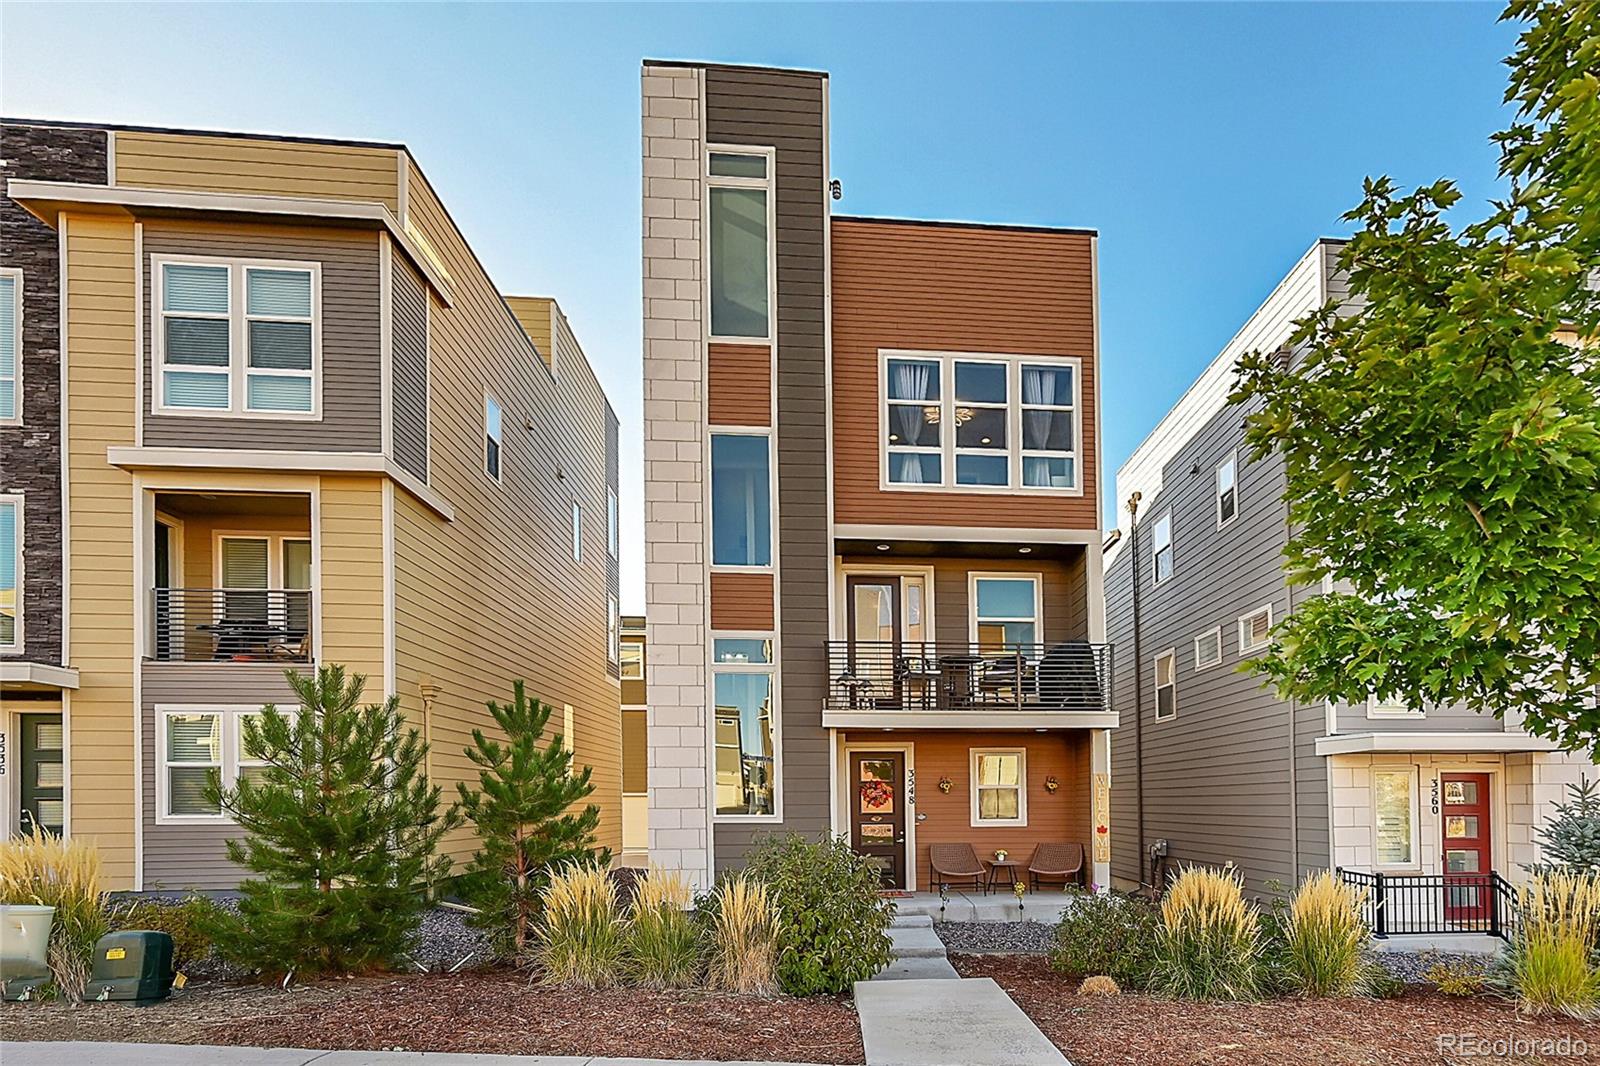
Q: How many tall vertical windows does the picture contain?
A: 3